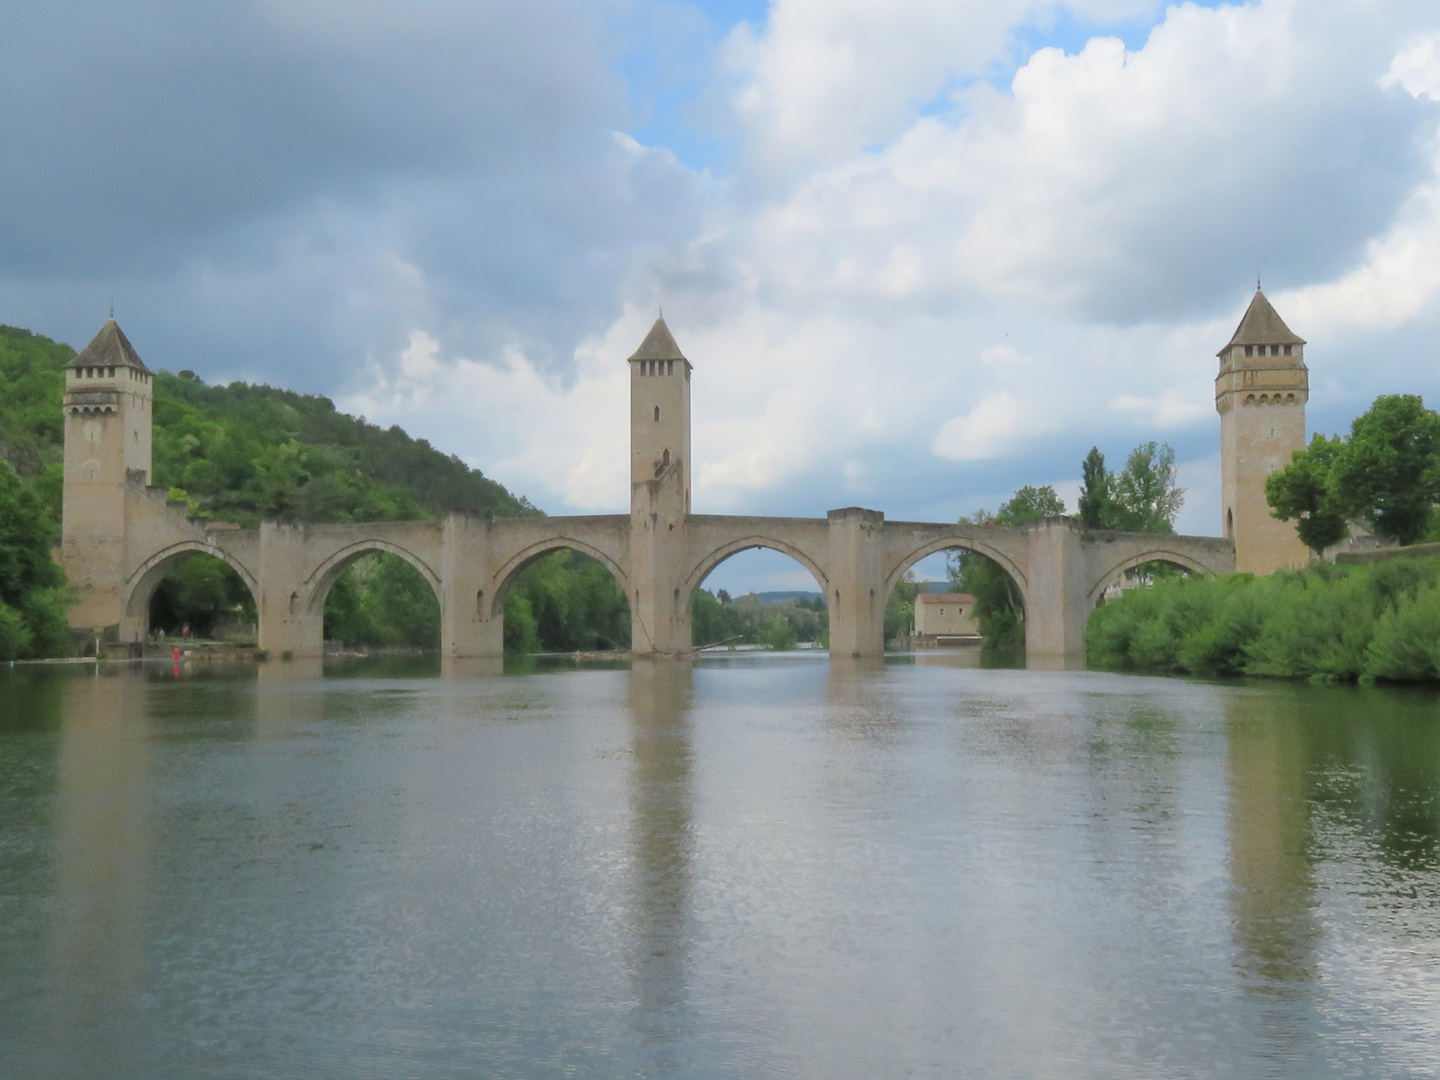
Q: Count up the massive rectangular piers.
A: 5